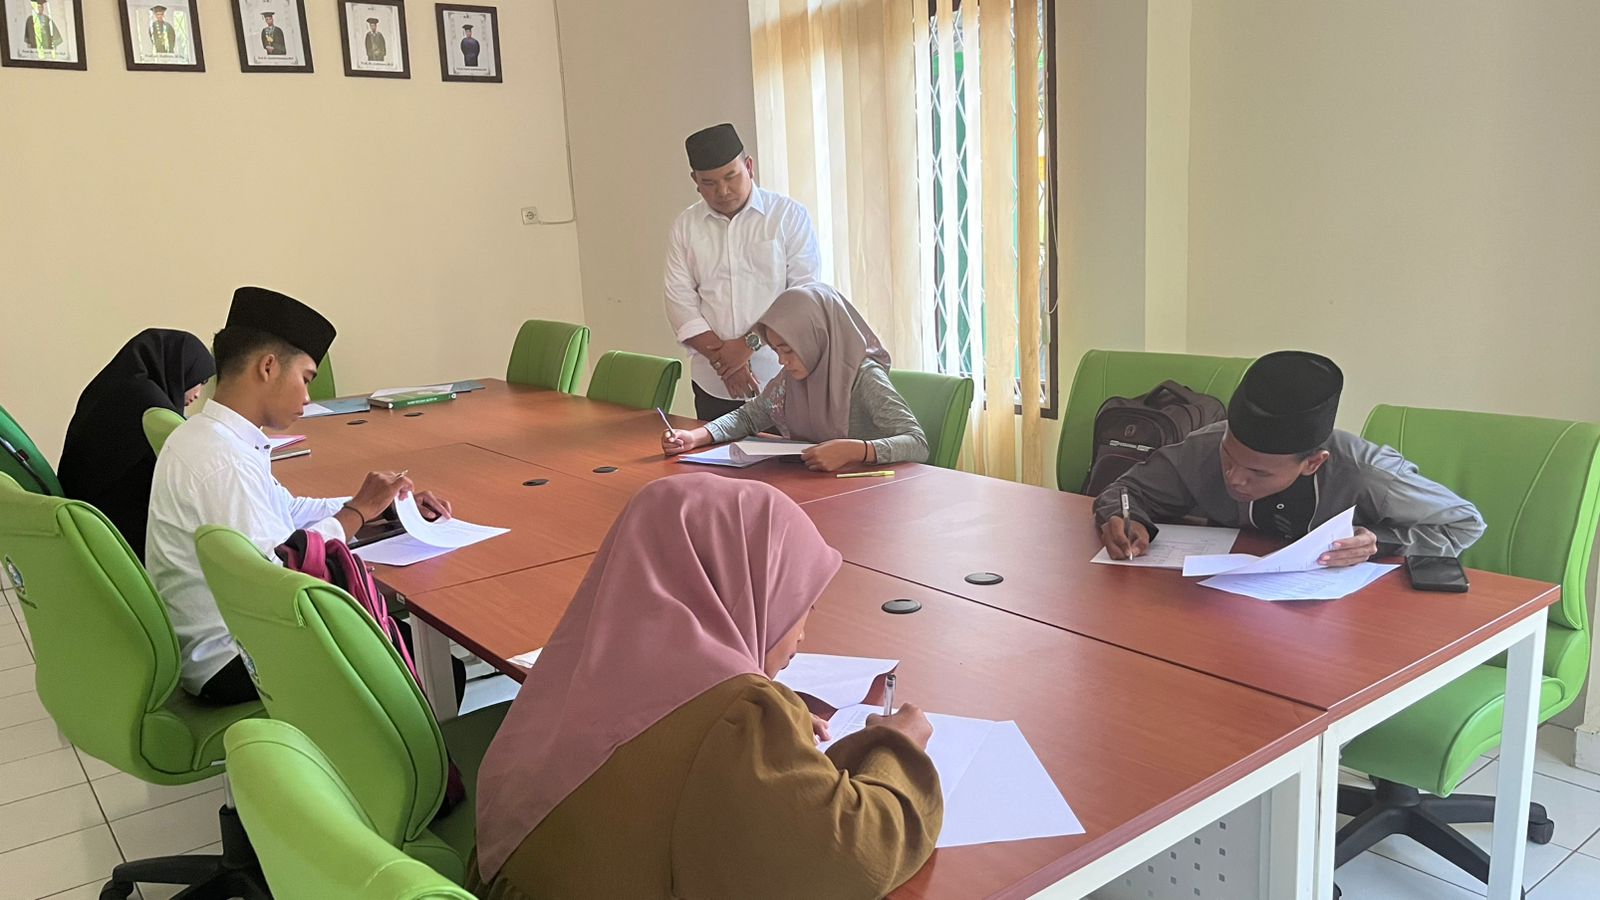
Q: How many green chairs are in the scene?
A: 11